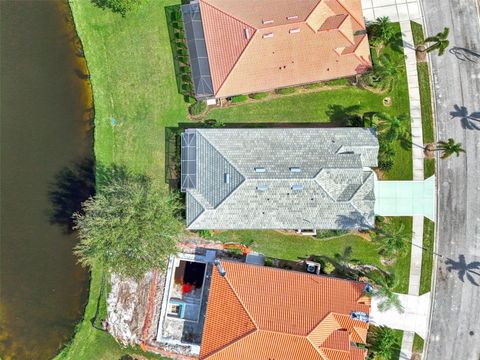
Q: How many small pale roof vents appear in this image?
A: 10